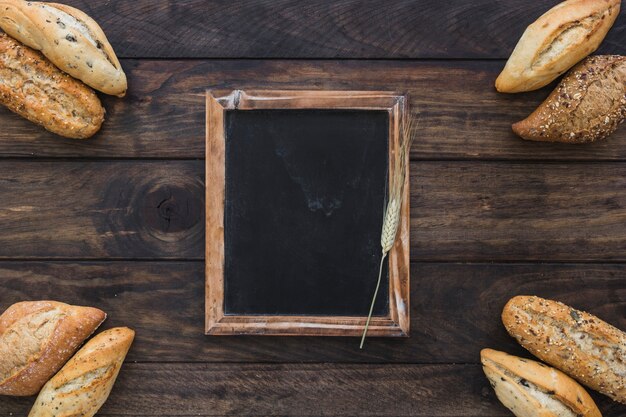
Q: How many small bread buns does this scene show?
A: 8